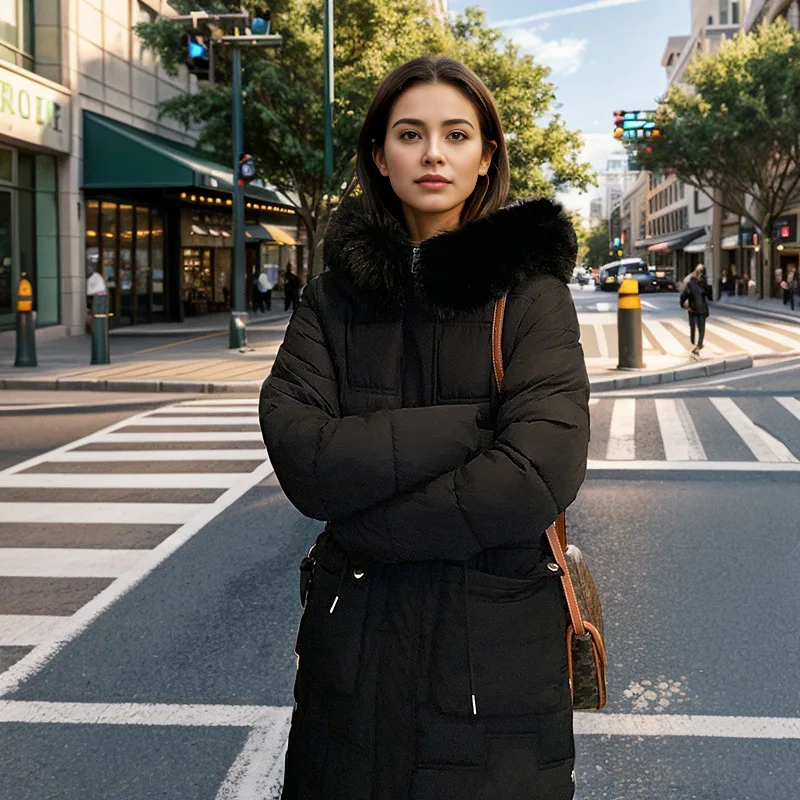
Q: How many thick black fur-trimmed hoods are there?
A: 1